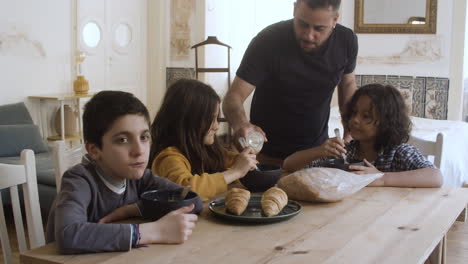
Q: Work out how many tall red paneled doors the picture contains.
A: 0